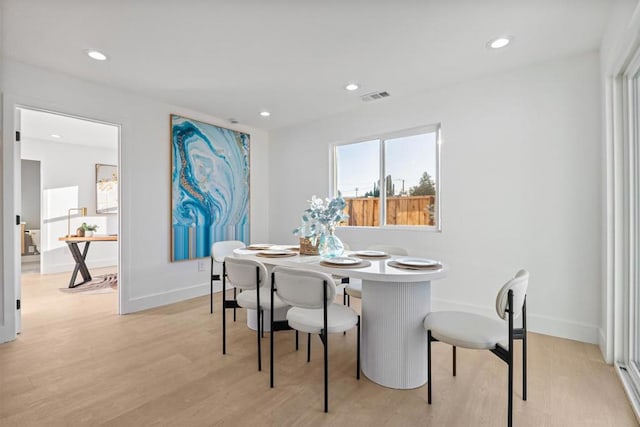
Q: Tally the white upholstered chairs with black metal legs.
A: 6